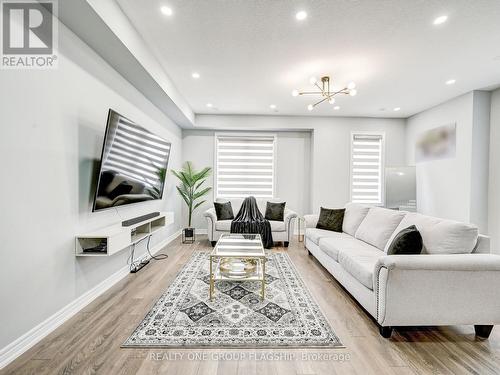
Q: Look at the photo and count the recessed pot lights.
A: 9